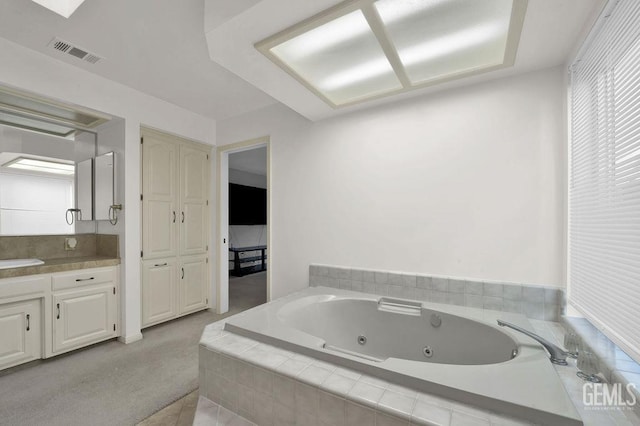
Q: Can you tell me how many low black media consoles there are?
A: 1